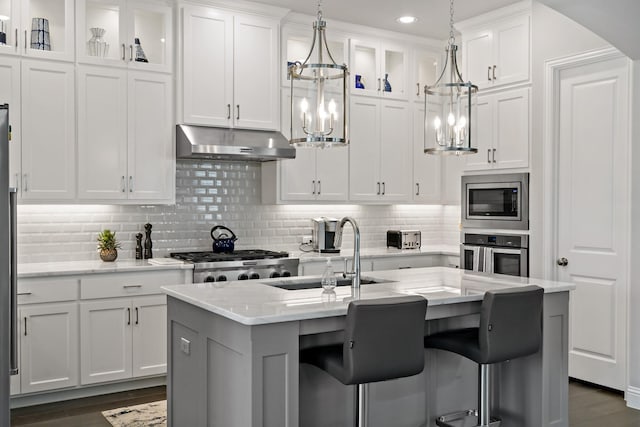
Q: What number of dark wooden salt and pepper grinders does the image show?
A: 2